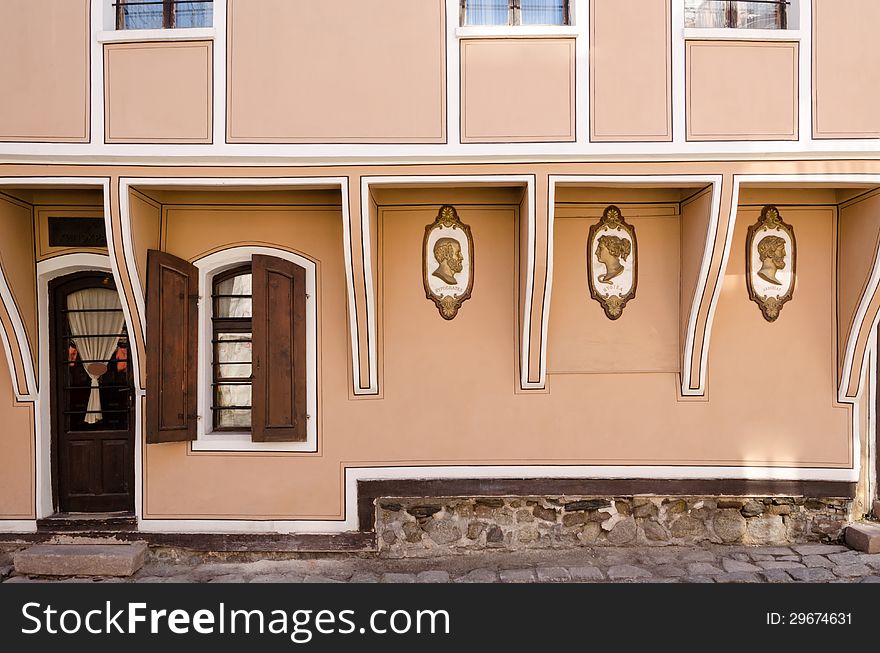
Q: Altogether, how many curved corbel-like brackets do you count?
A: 6